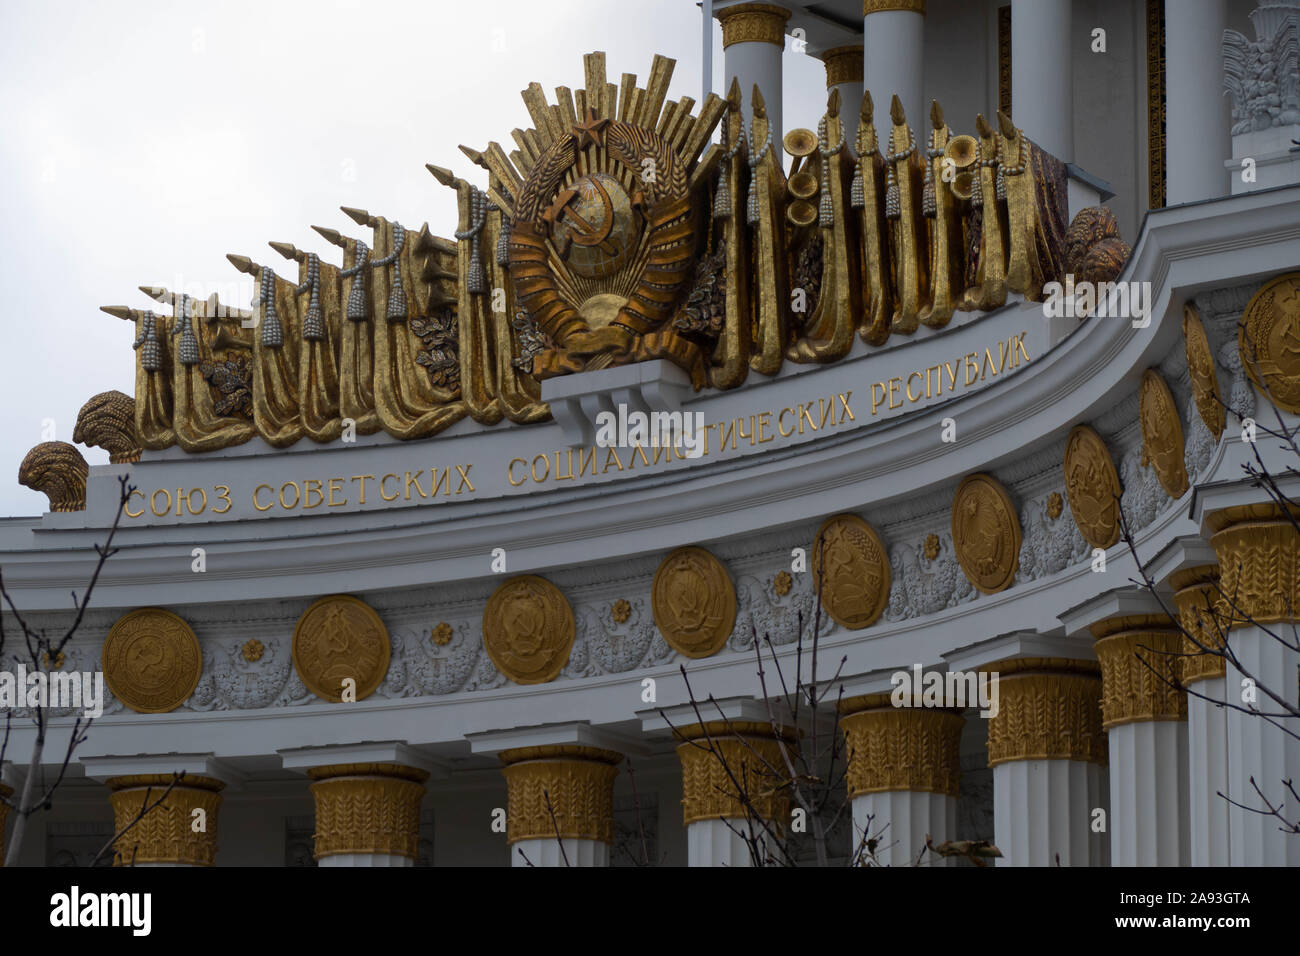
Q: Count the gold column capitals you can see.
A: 13